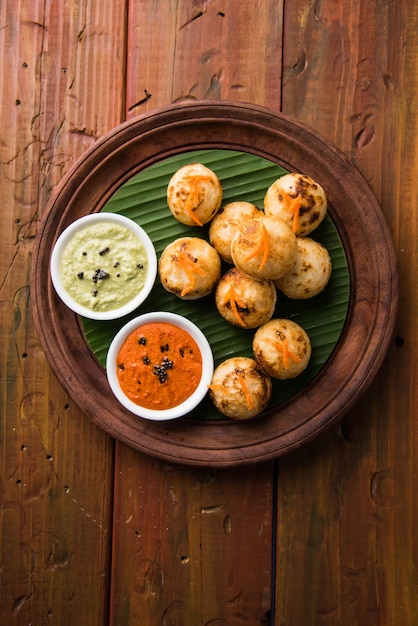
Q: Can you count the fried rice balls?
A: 9